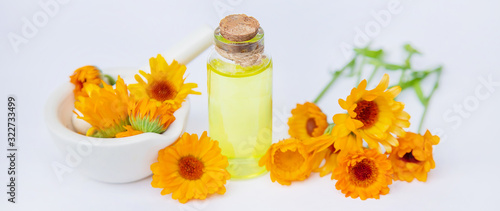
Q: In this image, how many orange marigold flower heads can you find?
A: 11